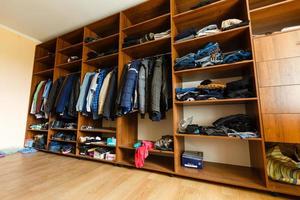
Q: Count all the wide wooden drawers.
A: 4